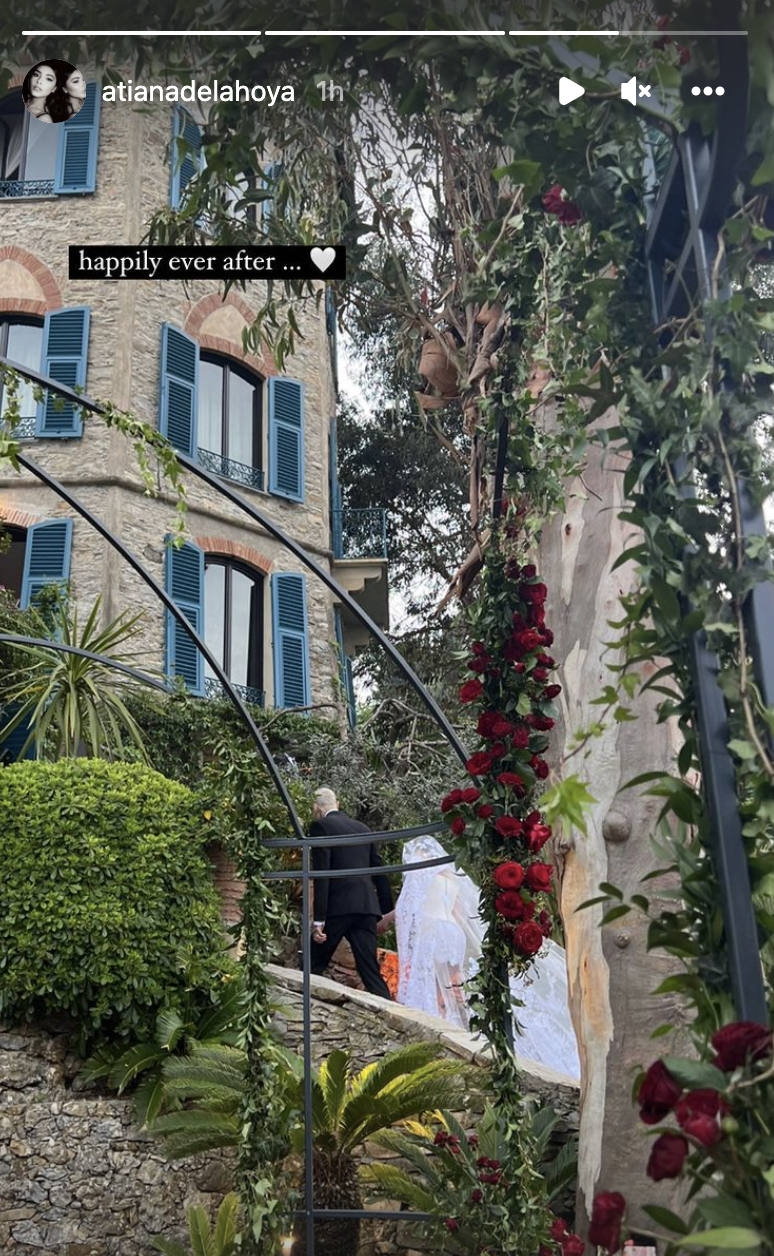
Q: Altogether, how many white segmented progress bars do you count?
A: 3